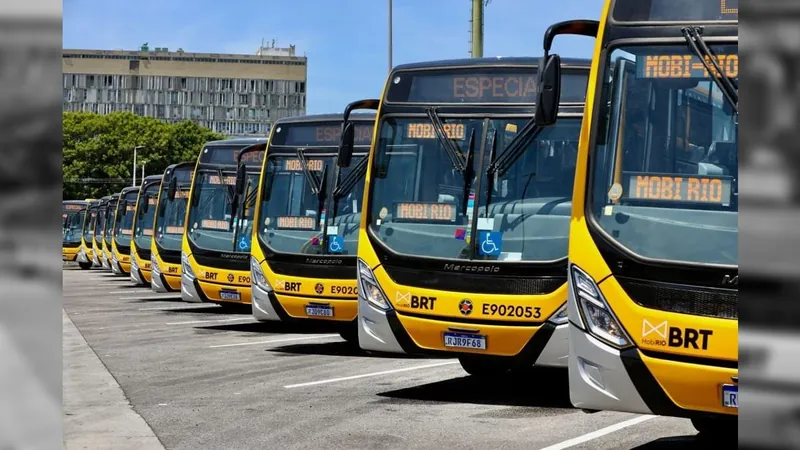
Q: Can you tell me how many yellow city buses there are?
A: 11